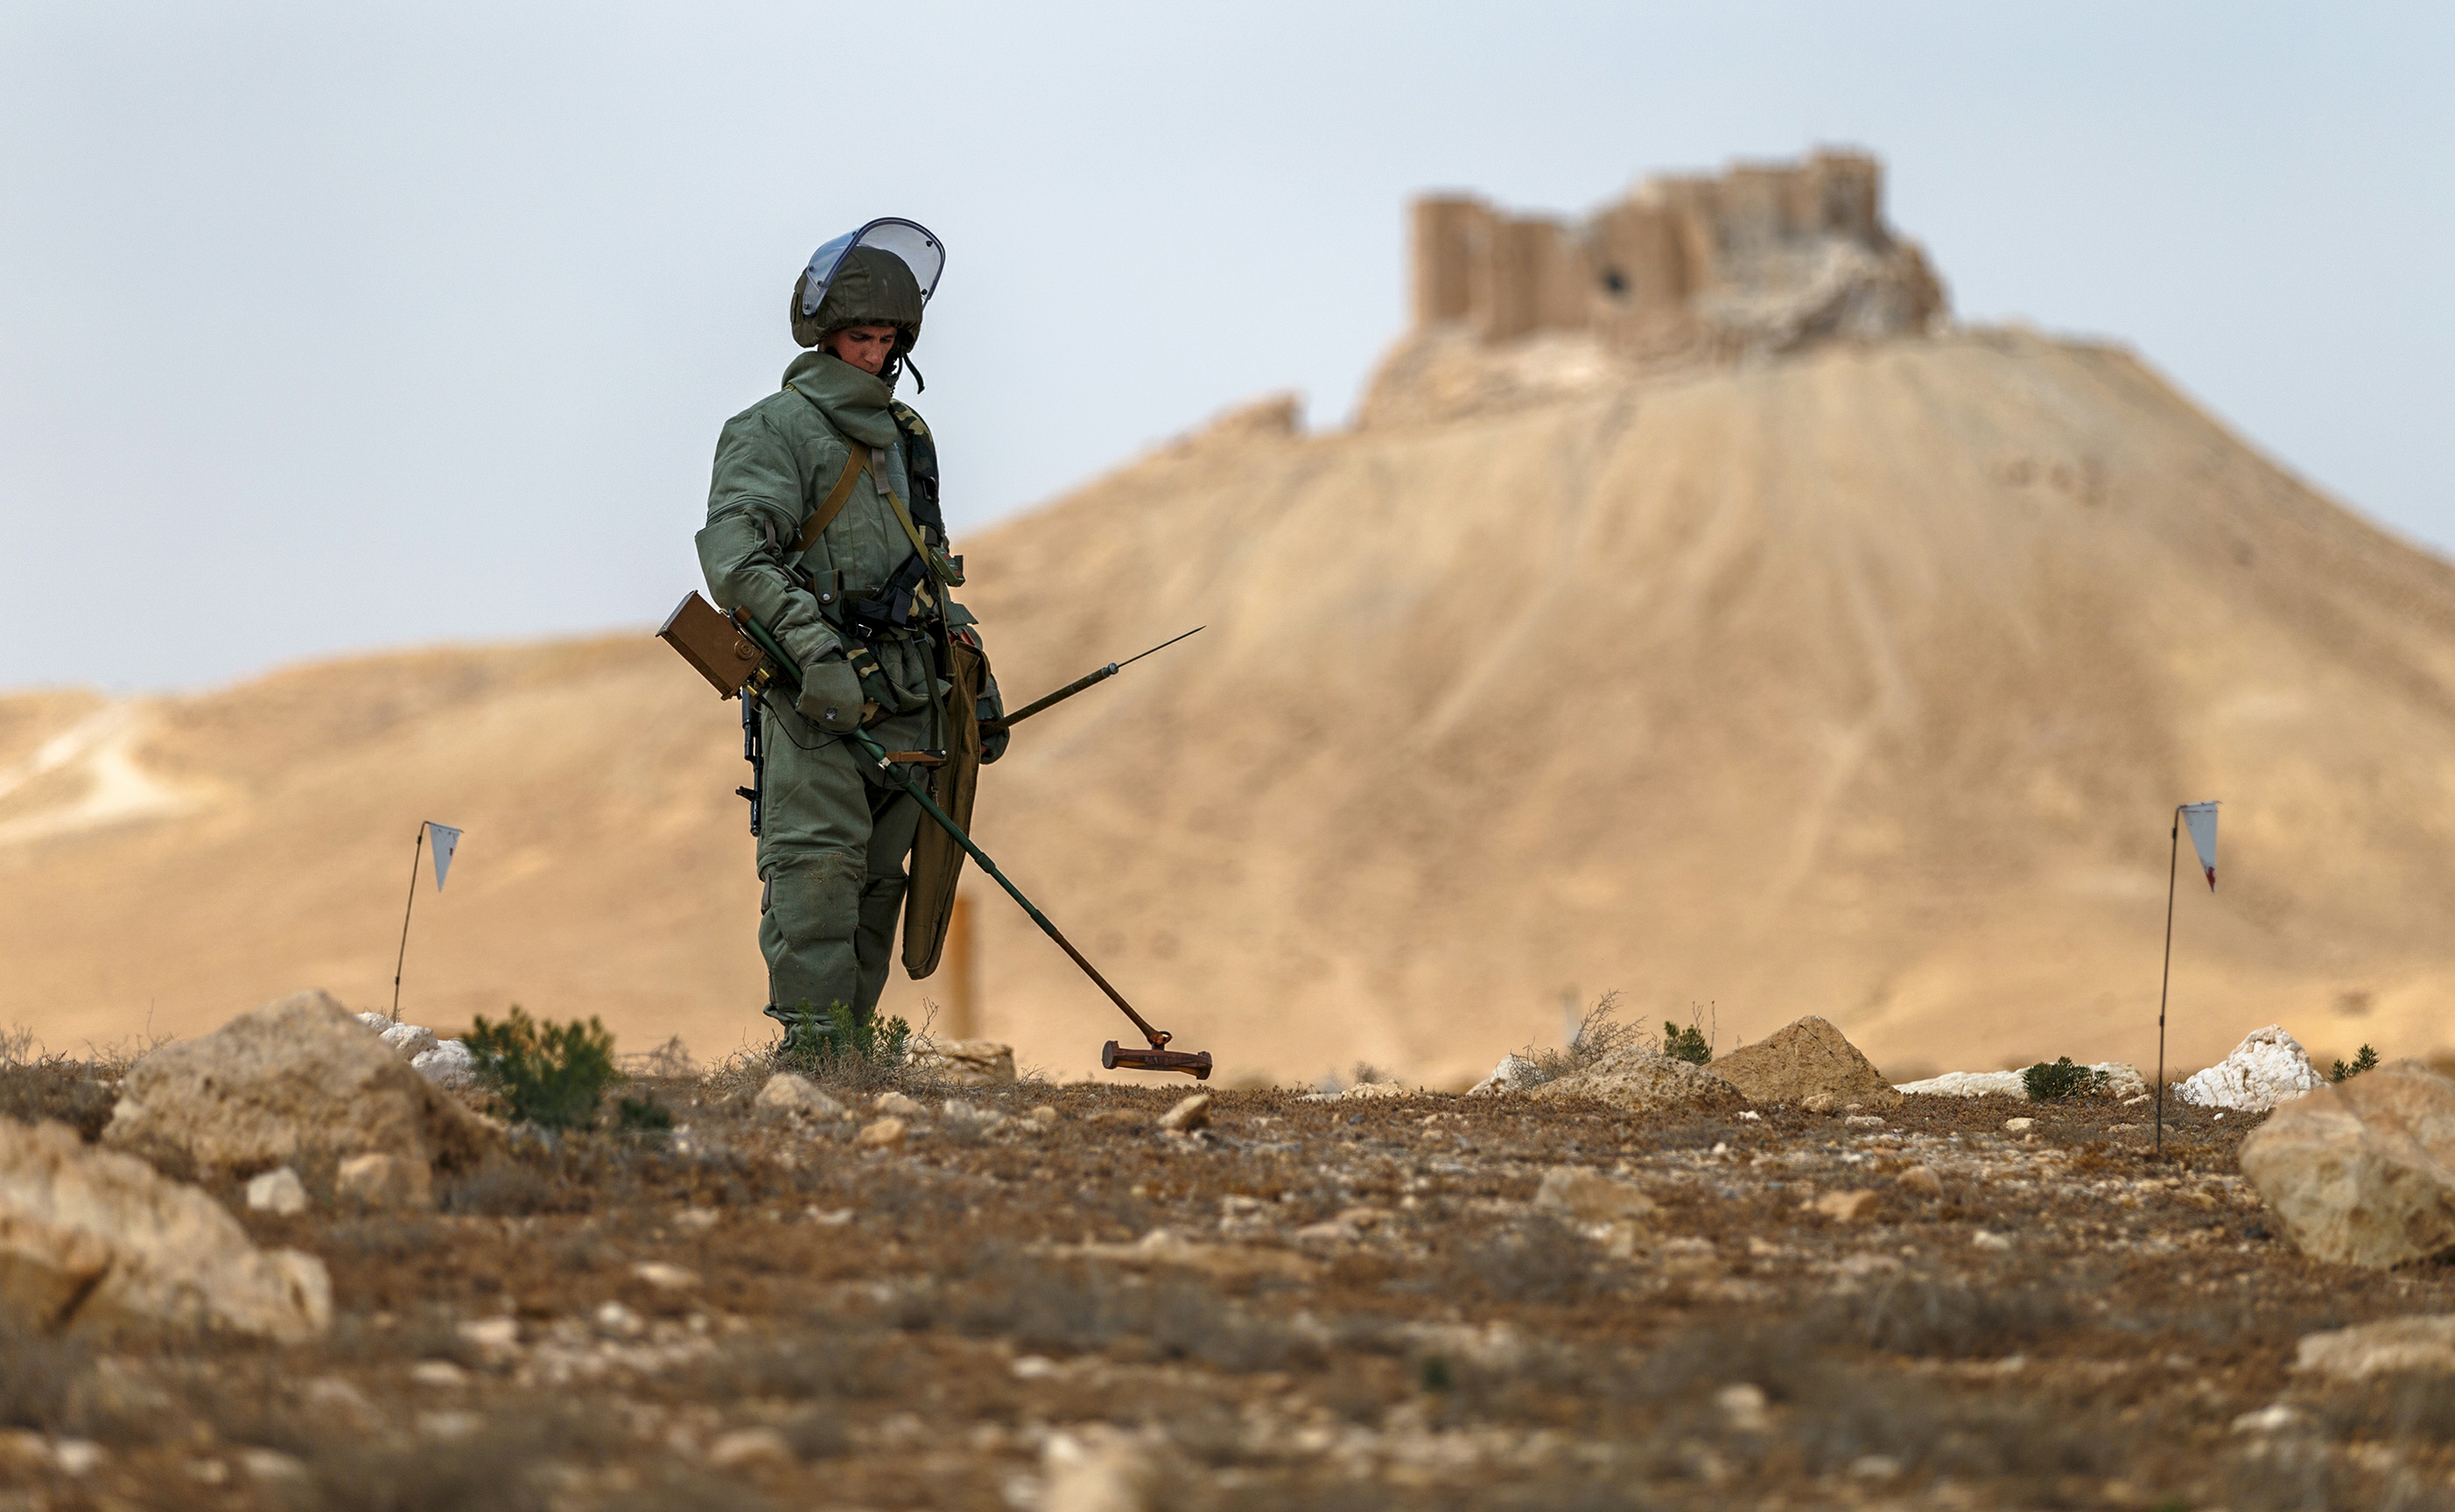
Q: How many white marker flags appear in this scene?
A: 2